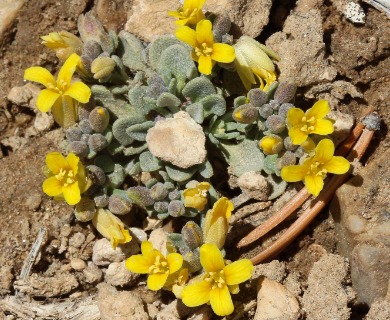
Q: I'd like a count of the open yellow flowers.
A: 8